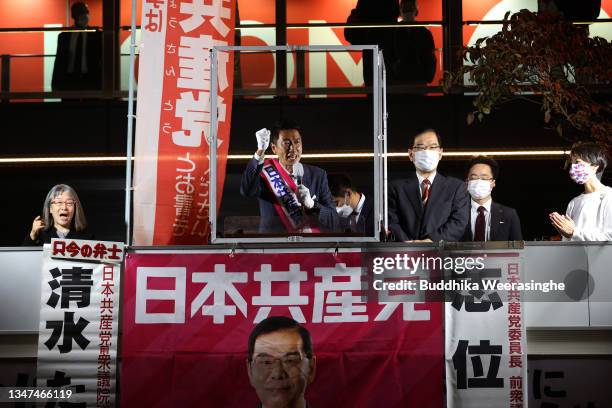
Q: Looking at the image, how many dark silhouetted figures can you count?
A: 4